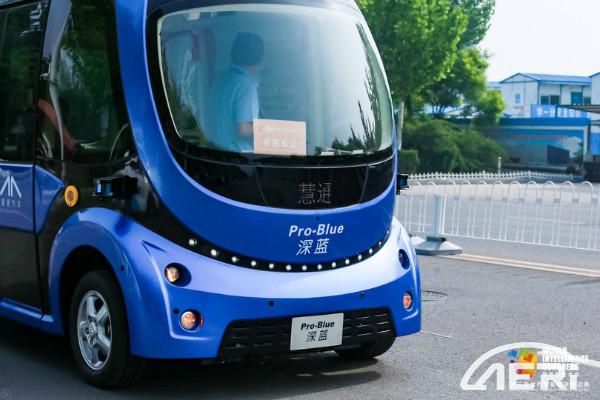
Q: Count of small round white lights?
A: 14